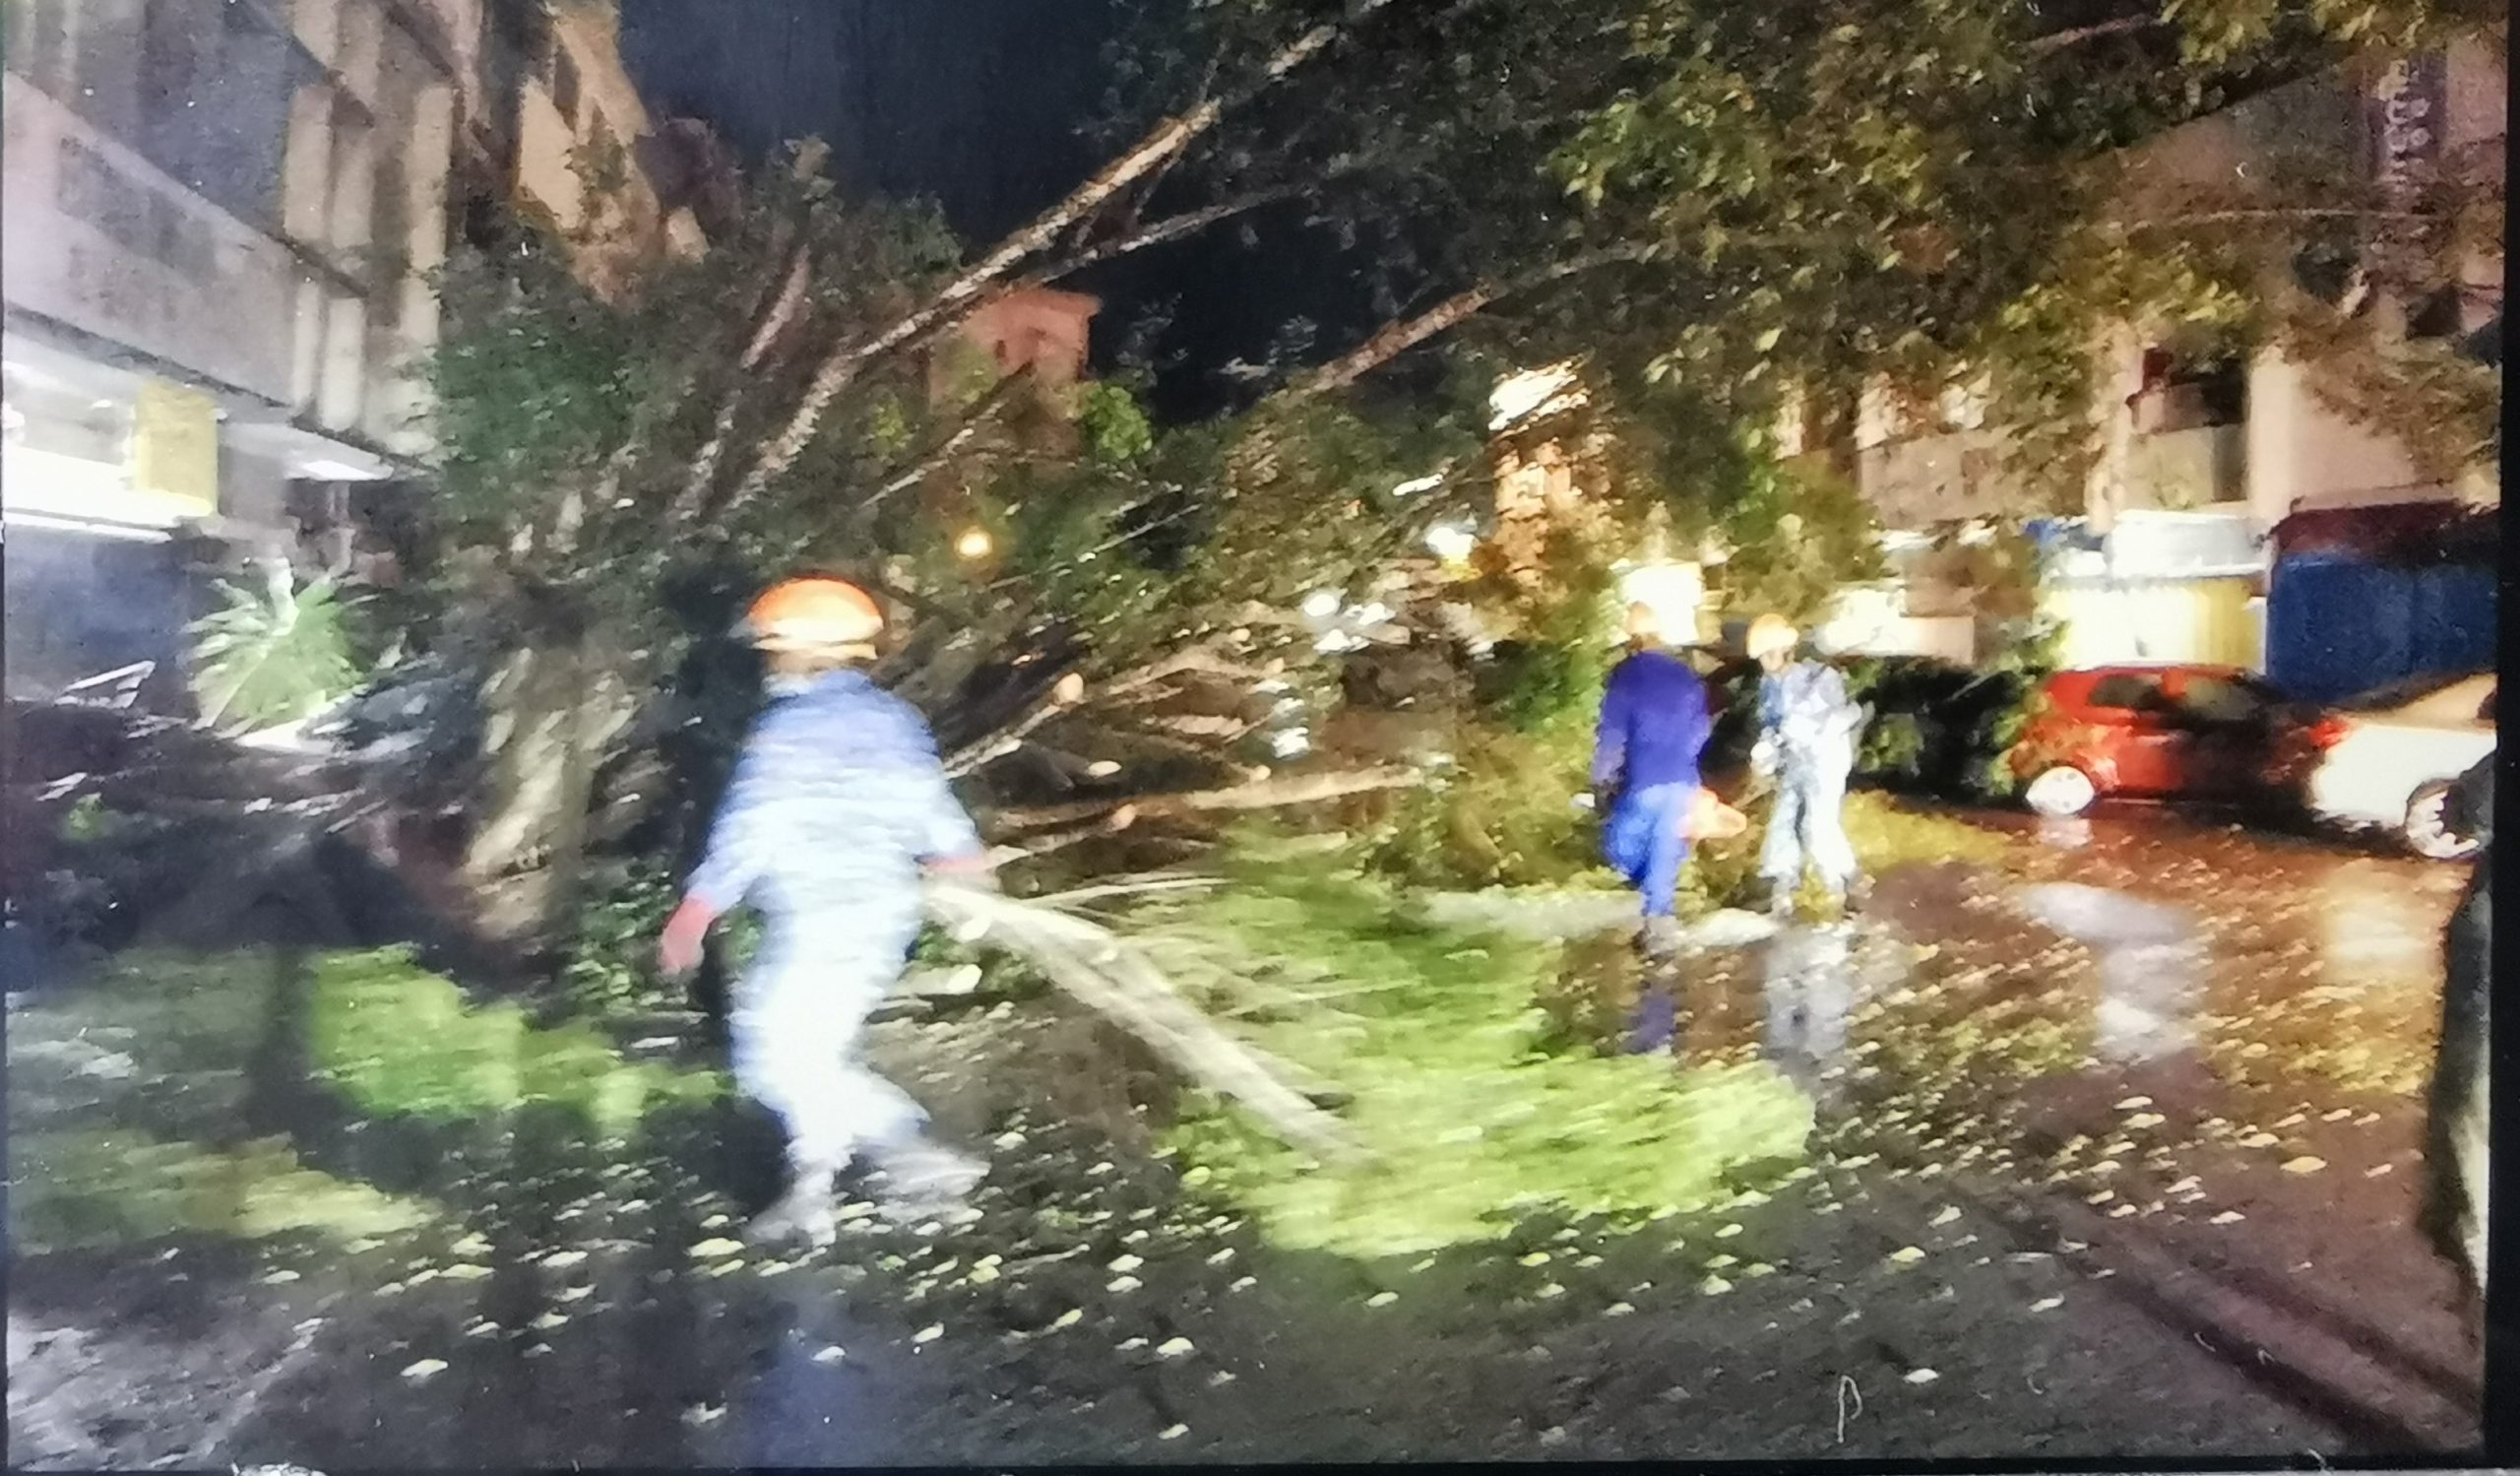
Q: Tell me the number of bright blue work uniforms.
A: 1